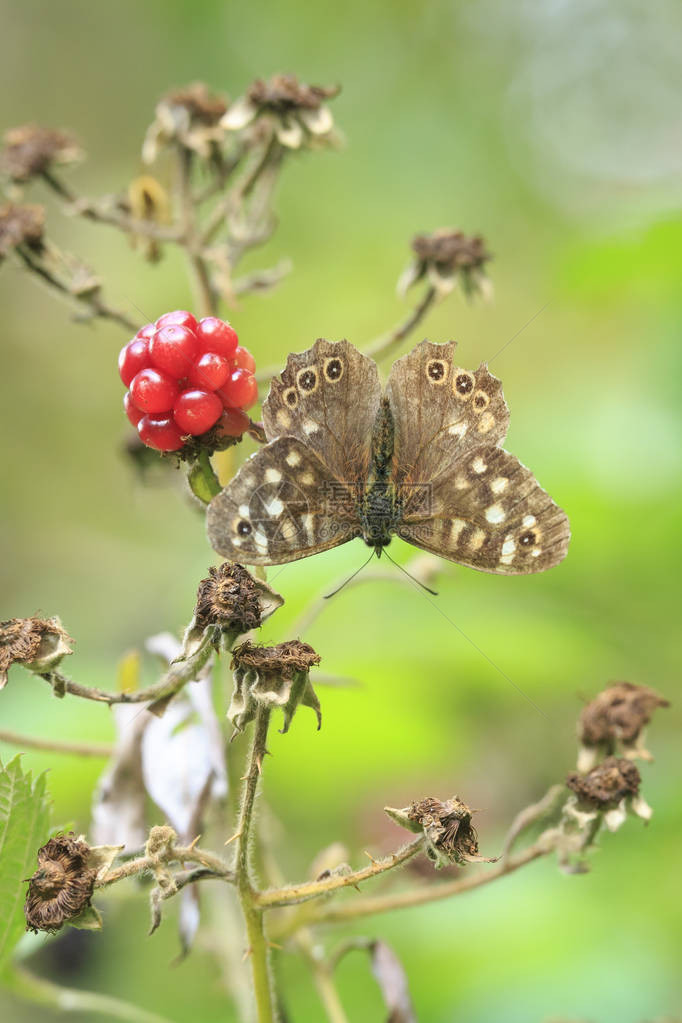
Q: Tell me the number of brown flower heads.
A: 12